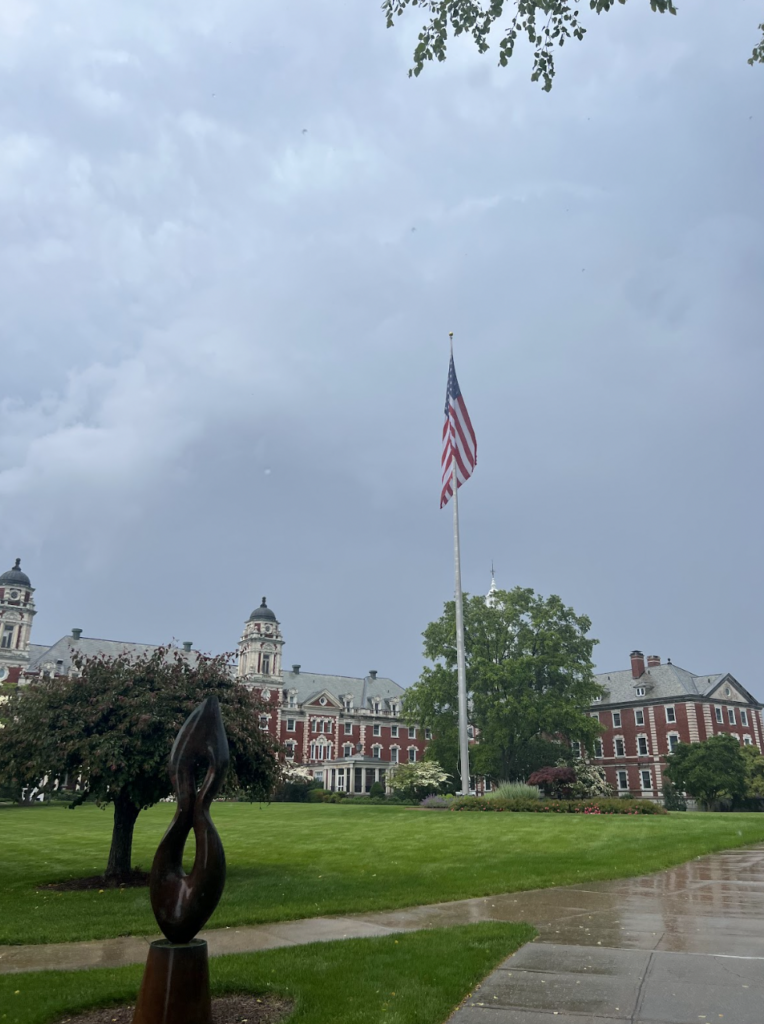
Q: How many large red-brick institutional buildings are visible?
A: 2